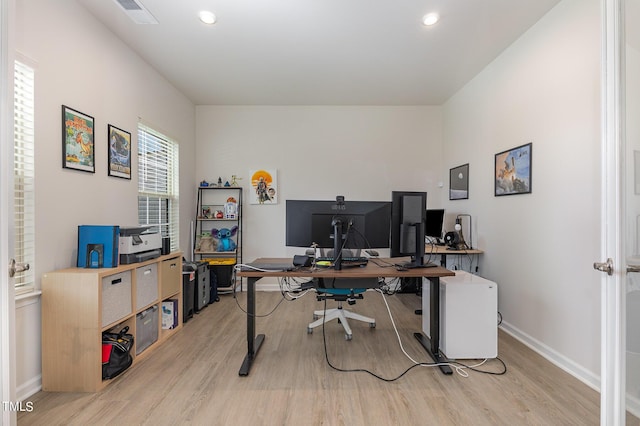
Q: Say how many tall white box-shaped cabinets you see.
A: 1